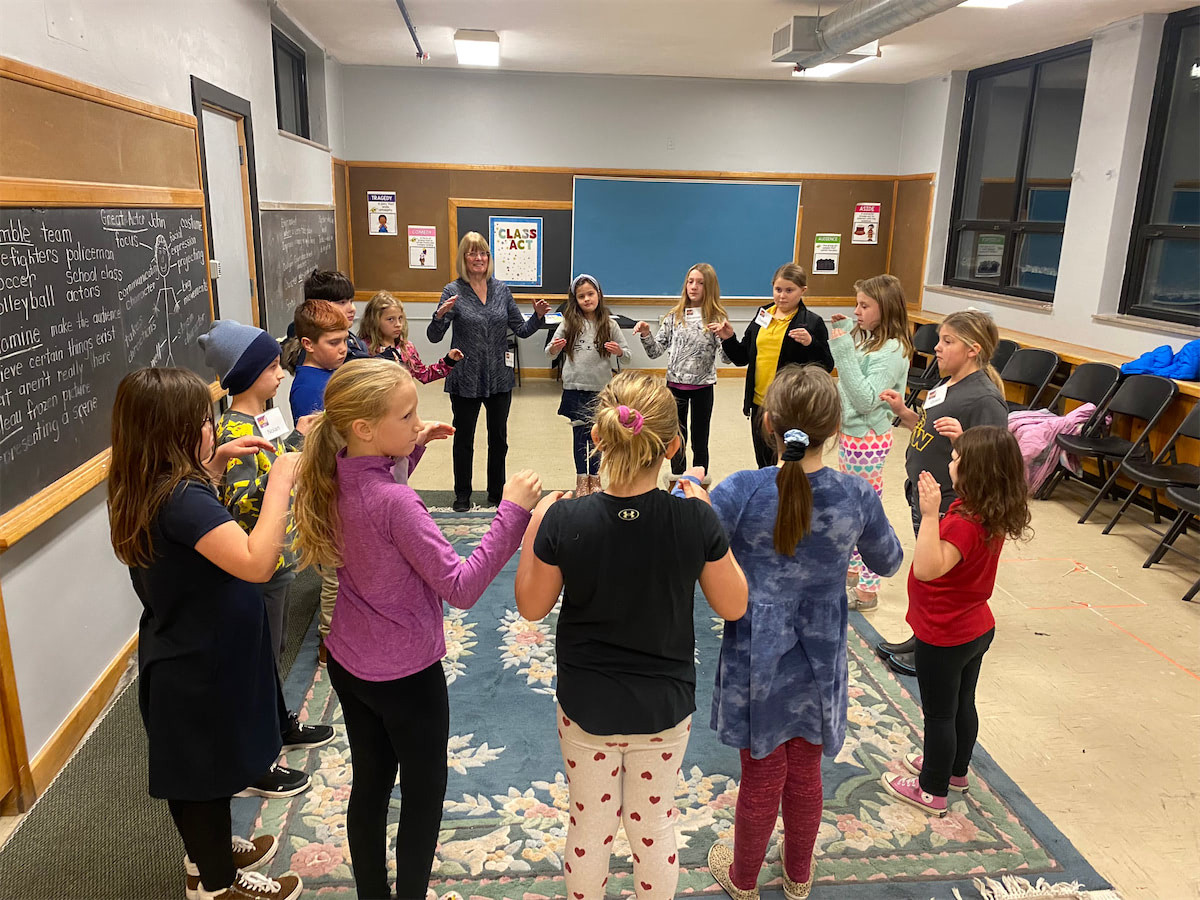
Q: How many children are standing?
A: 14